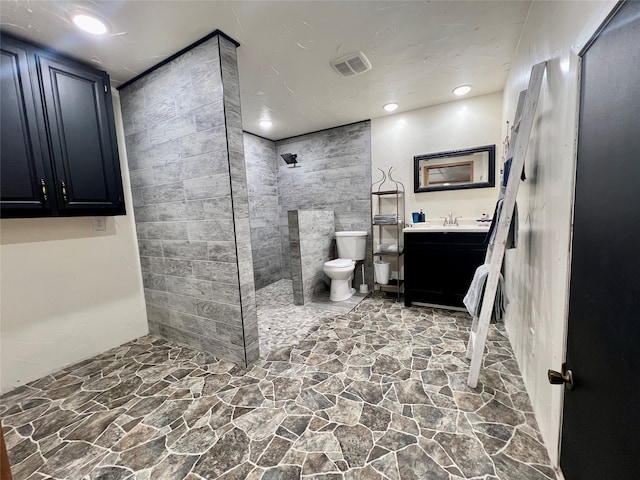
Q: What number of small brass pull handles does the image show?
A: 2